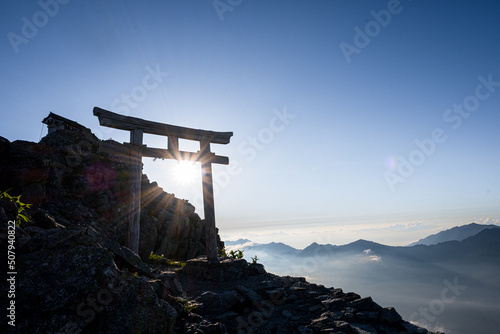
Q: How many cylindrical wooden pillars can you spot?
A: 2